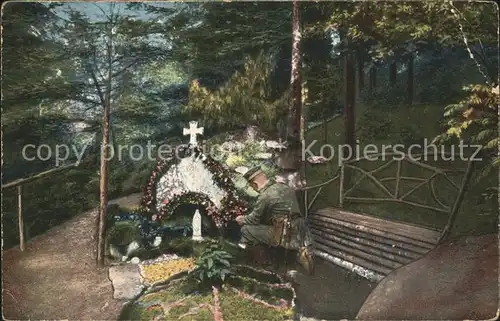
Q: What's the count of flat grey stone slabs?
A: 1